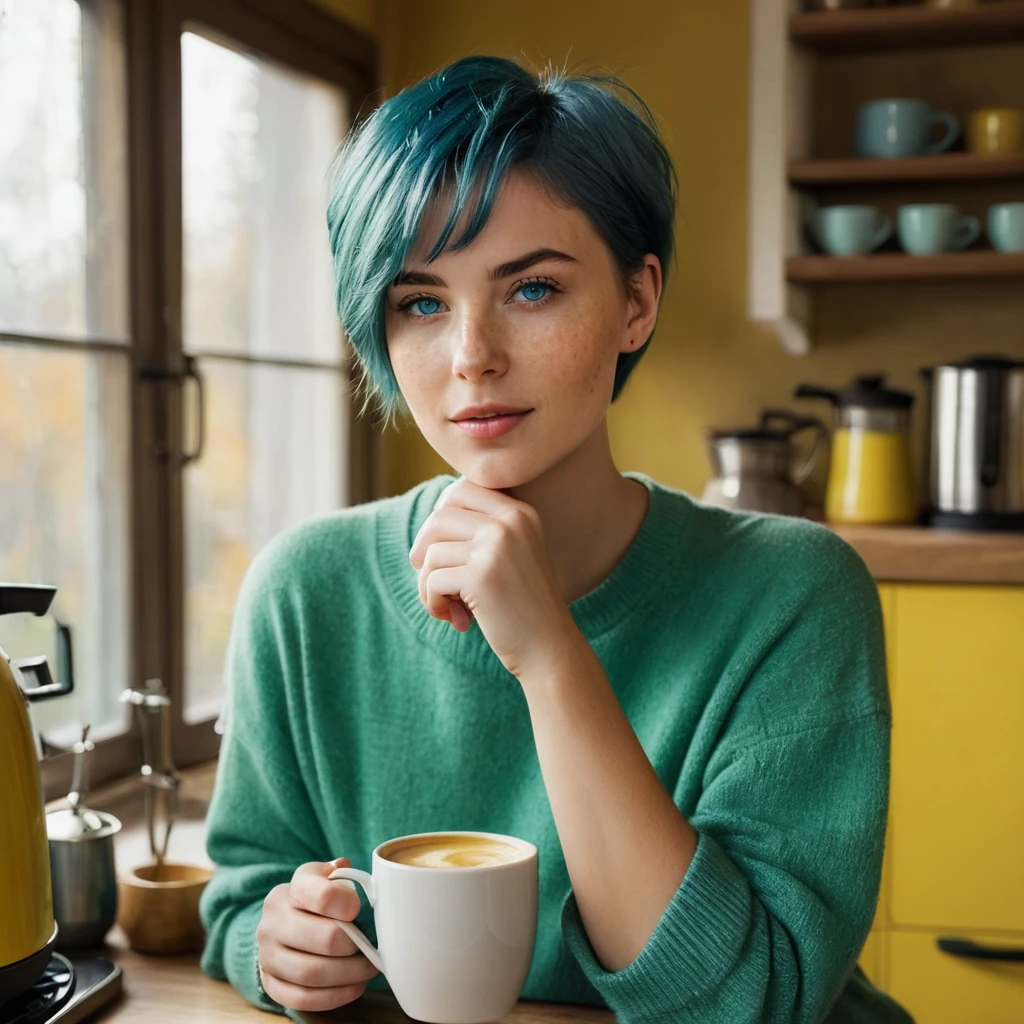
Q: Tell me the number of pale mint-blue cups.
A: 3